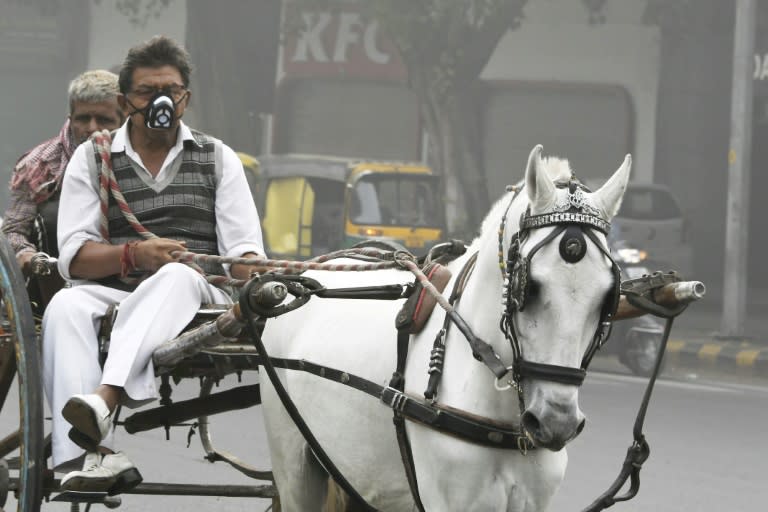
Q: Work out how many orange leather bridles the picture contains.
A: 0